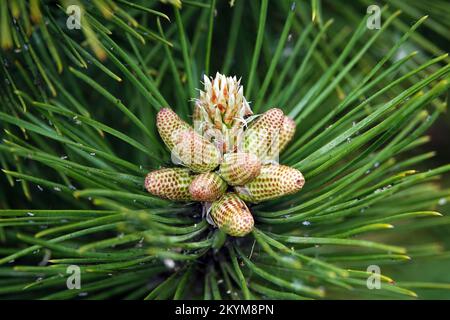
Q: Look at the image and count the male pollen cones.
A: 9